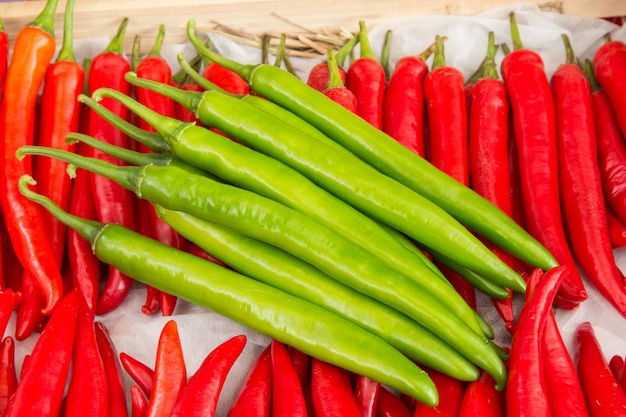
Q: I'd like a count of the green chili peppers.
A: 9